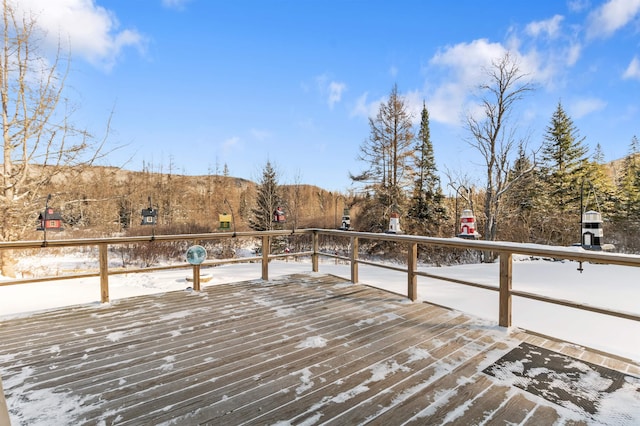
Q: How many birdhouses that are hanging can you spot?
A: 8